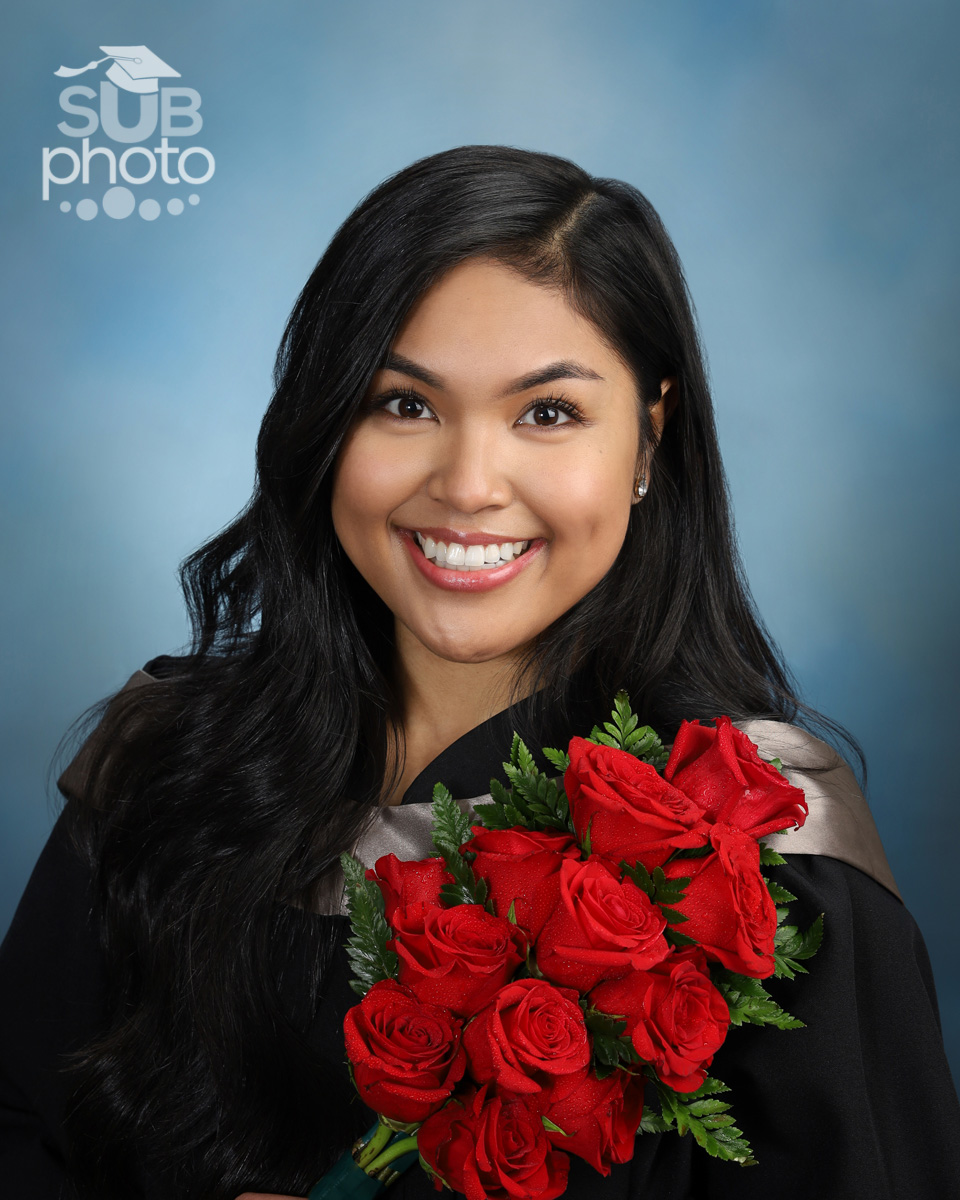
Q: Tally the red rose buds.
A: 12